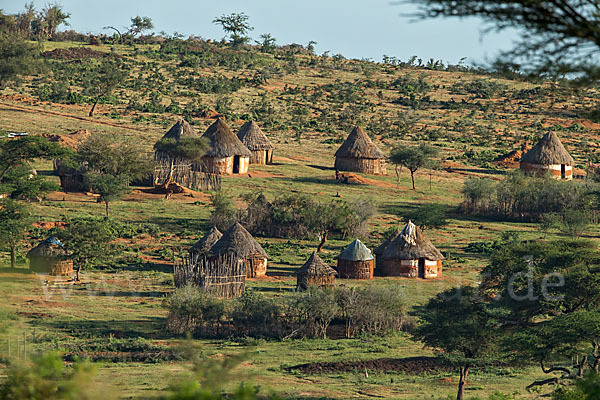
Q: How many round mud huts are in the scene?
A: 12